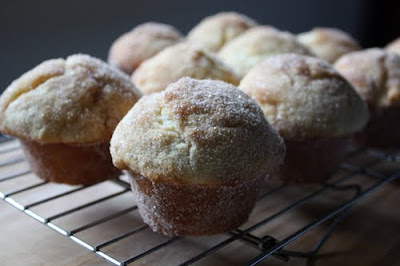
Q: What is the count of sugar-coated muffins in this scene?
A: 10